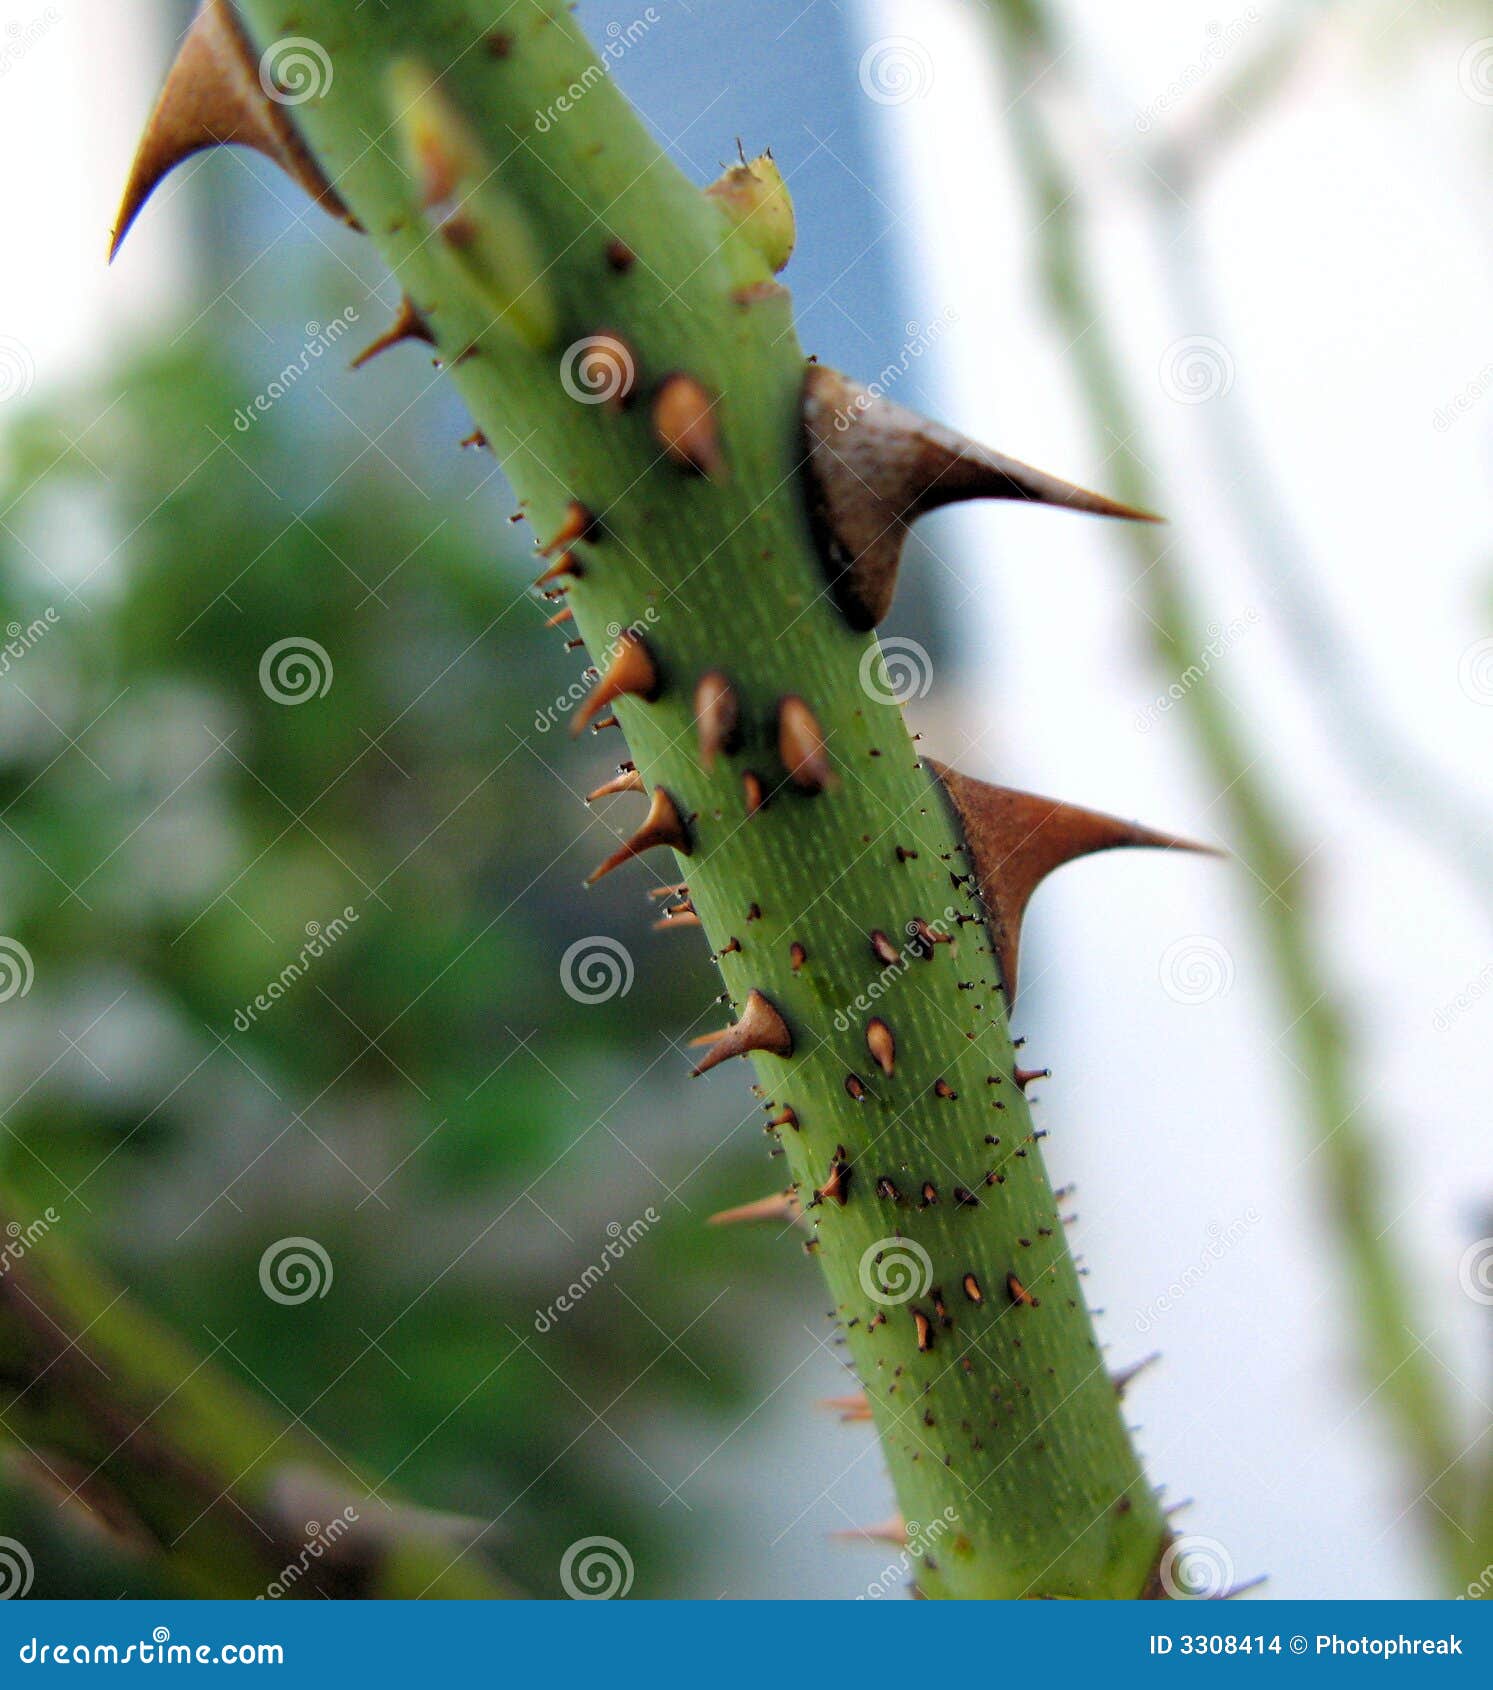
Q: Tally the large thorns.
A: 3